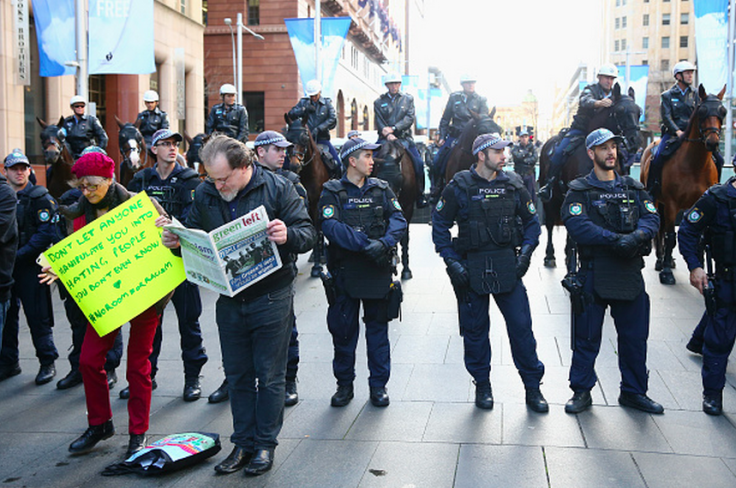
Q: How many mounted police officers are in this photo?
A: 8